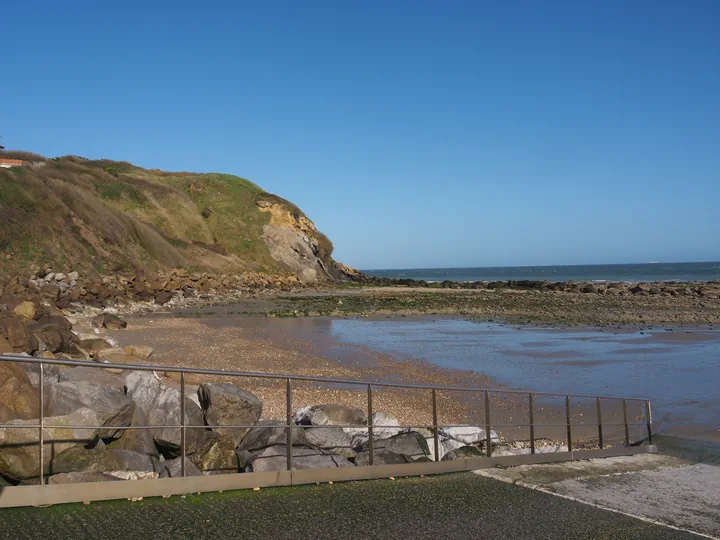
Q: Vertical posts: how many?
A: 11